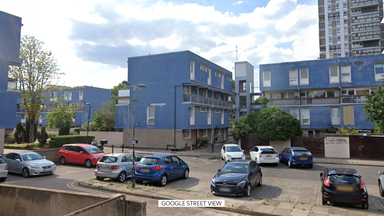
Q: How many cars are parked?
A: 11